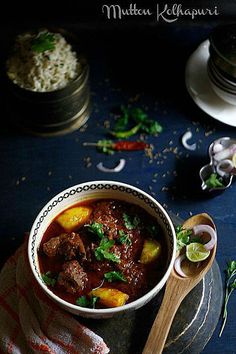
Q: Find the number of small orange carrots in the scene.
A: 0